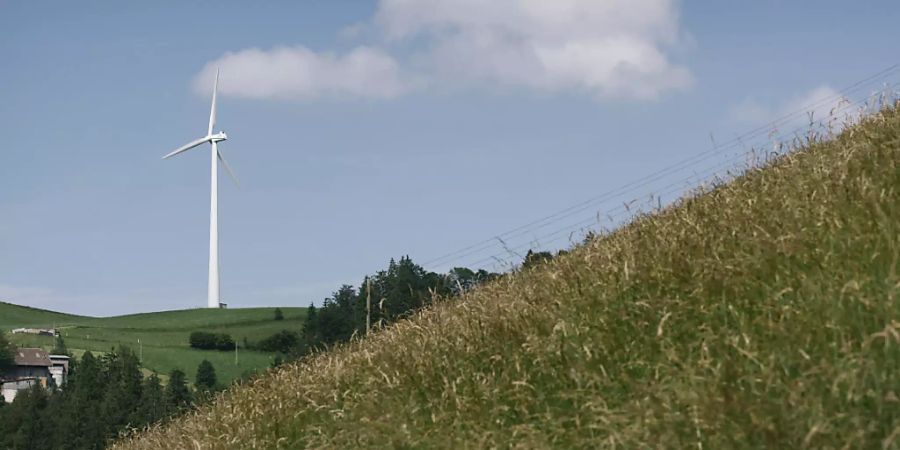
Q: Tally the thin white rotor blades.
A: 3